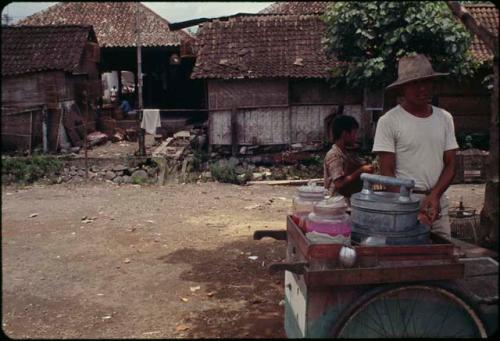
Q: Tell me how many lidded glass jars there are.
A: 2